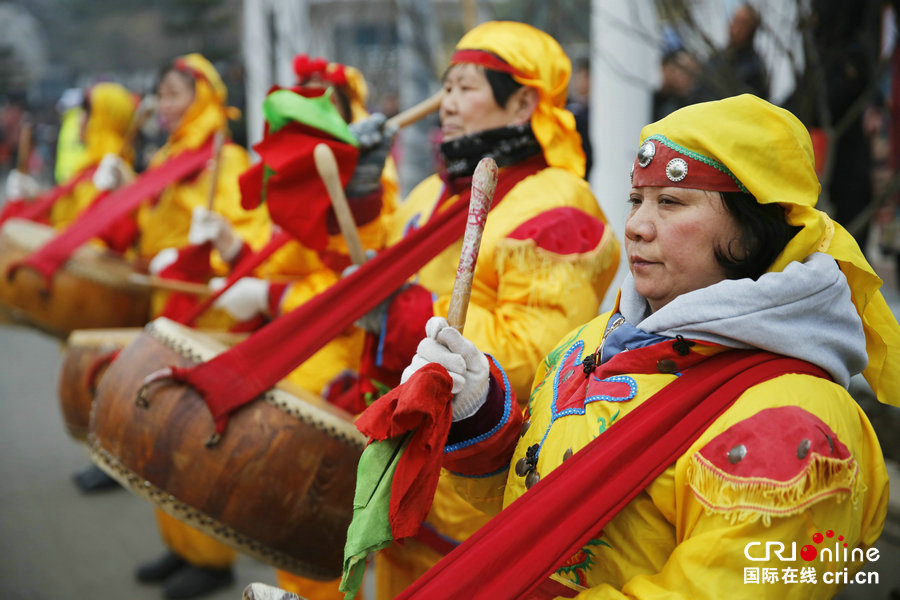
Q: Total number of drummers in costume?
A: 5